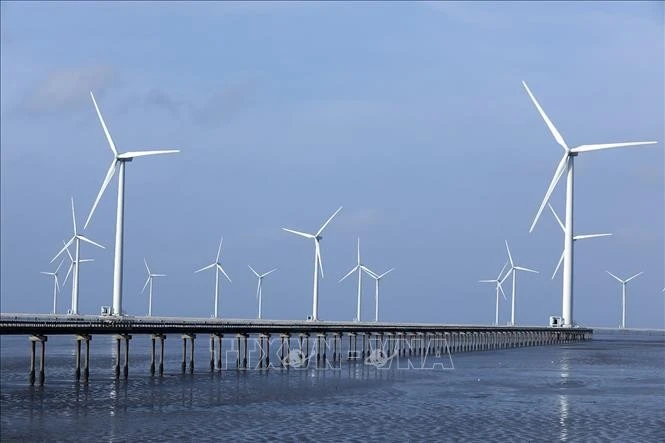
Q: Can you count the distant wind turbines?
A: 13